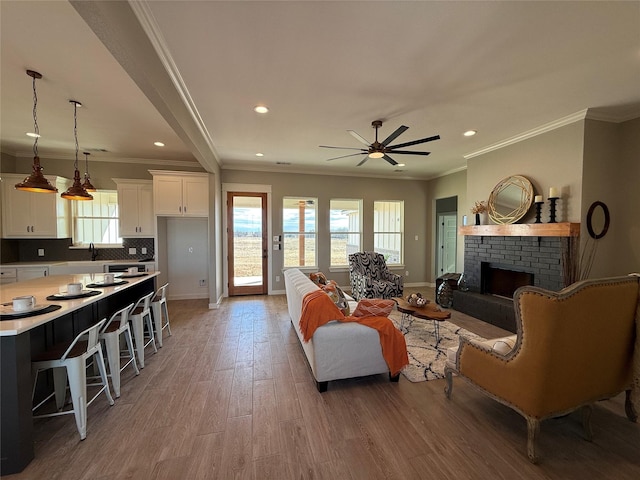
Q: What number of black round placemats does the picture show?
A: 4